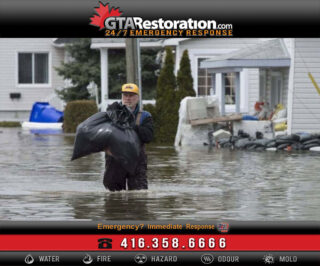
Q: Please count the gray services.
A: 5